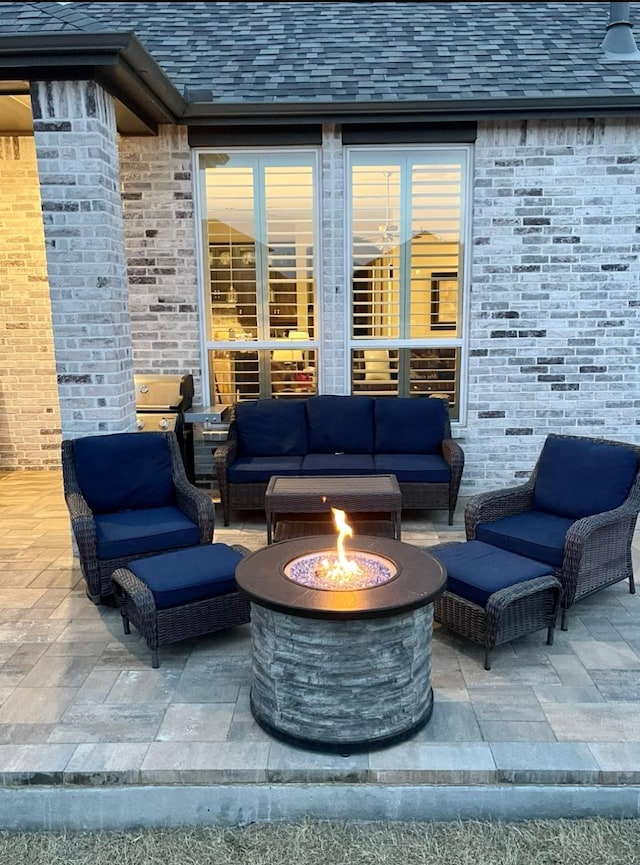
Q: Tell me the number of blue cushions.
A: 12